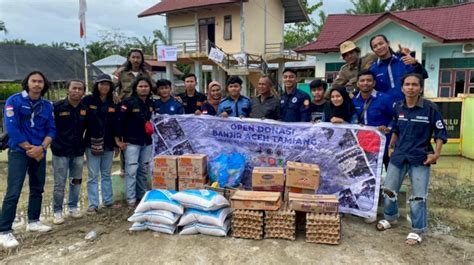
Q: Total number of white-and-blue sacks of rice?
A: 6